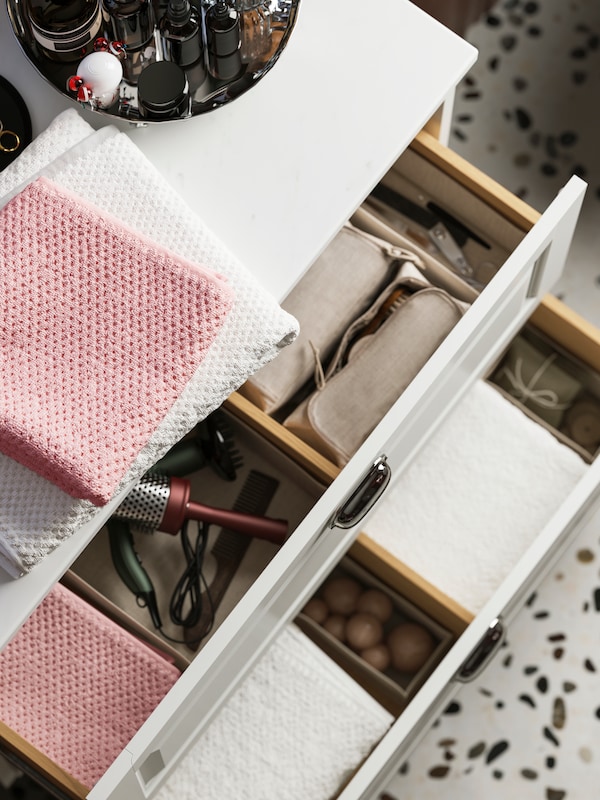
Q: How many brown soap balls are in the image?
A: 7